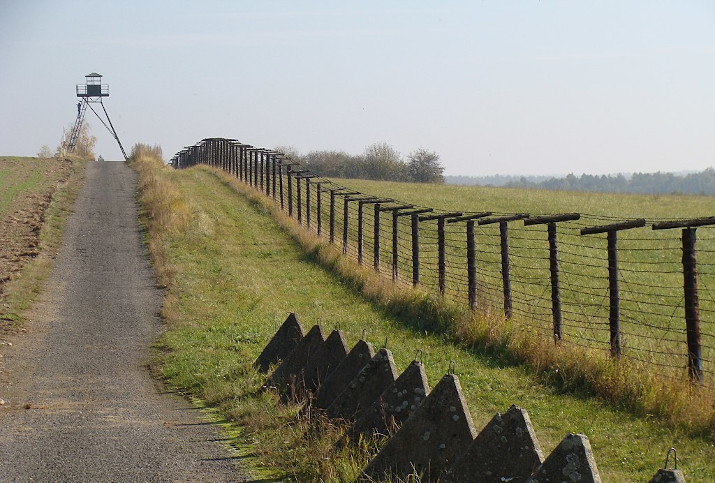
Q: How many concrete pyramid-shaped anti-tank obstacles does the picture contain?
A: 10